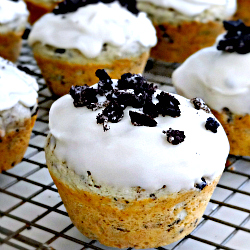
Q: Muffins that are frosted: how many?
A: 6